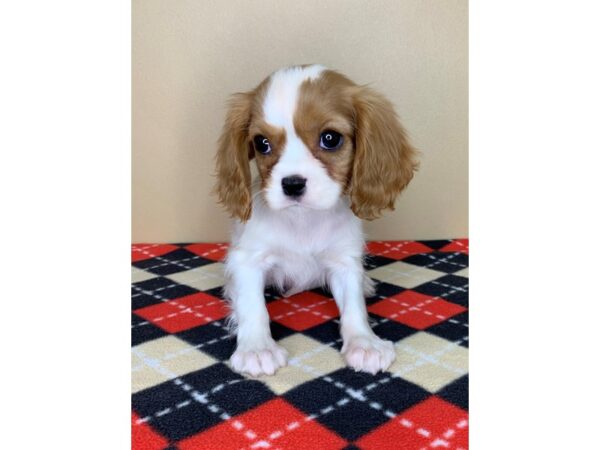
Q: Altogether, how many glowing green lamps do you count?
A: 0